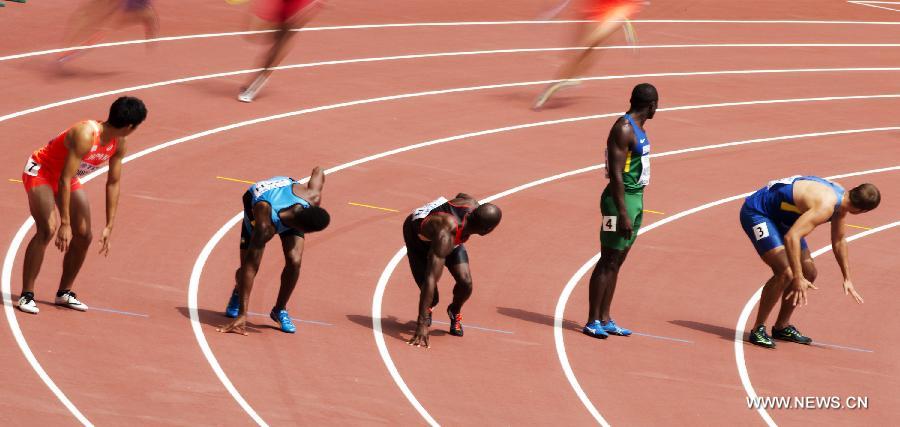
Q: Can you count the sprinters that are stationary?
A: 5